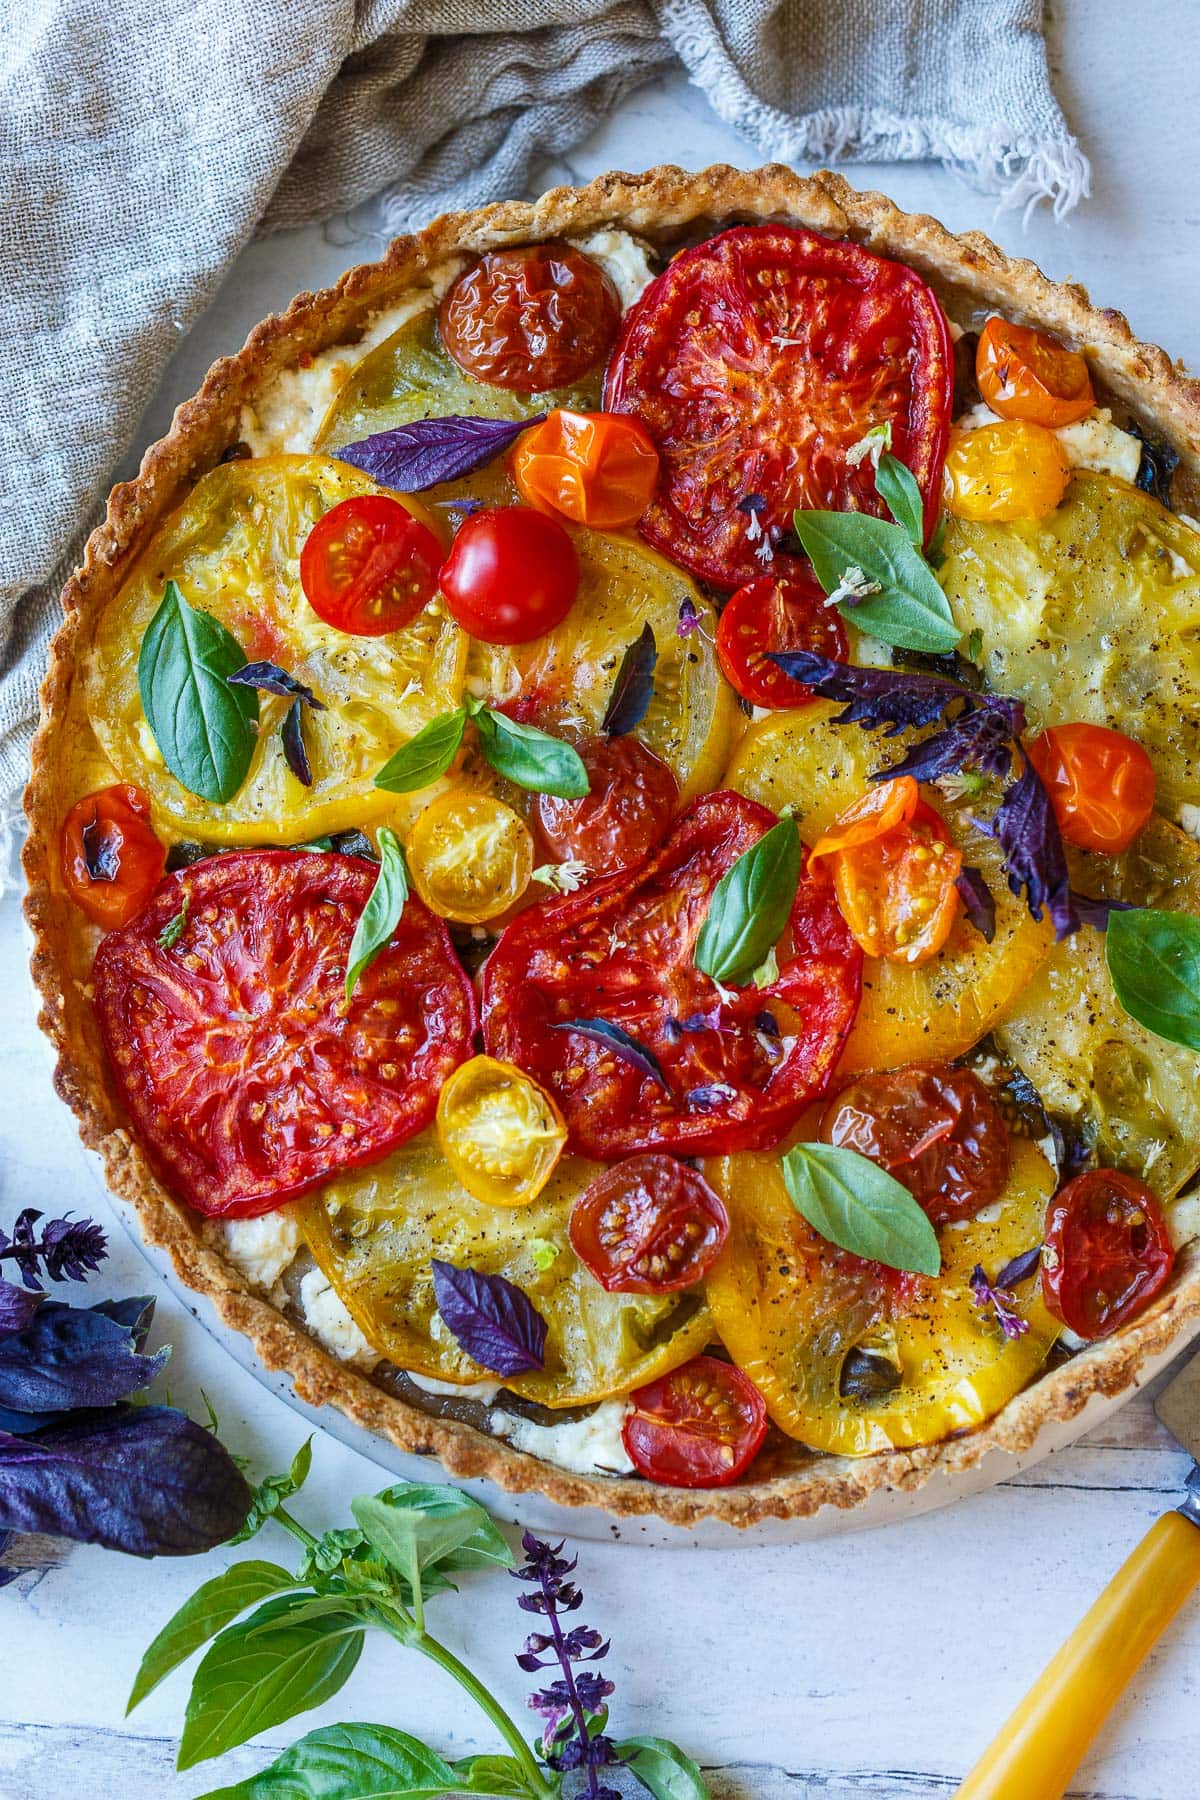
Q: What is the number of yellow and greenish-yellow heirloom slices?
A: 8